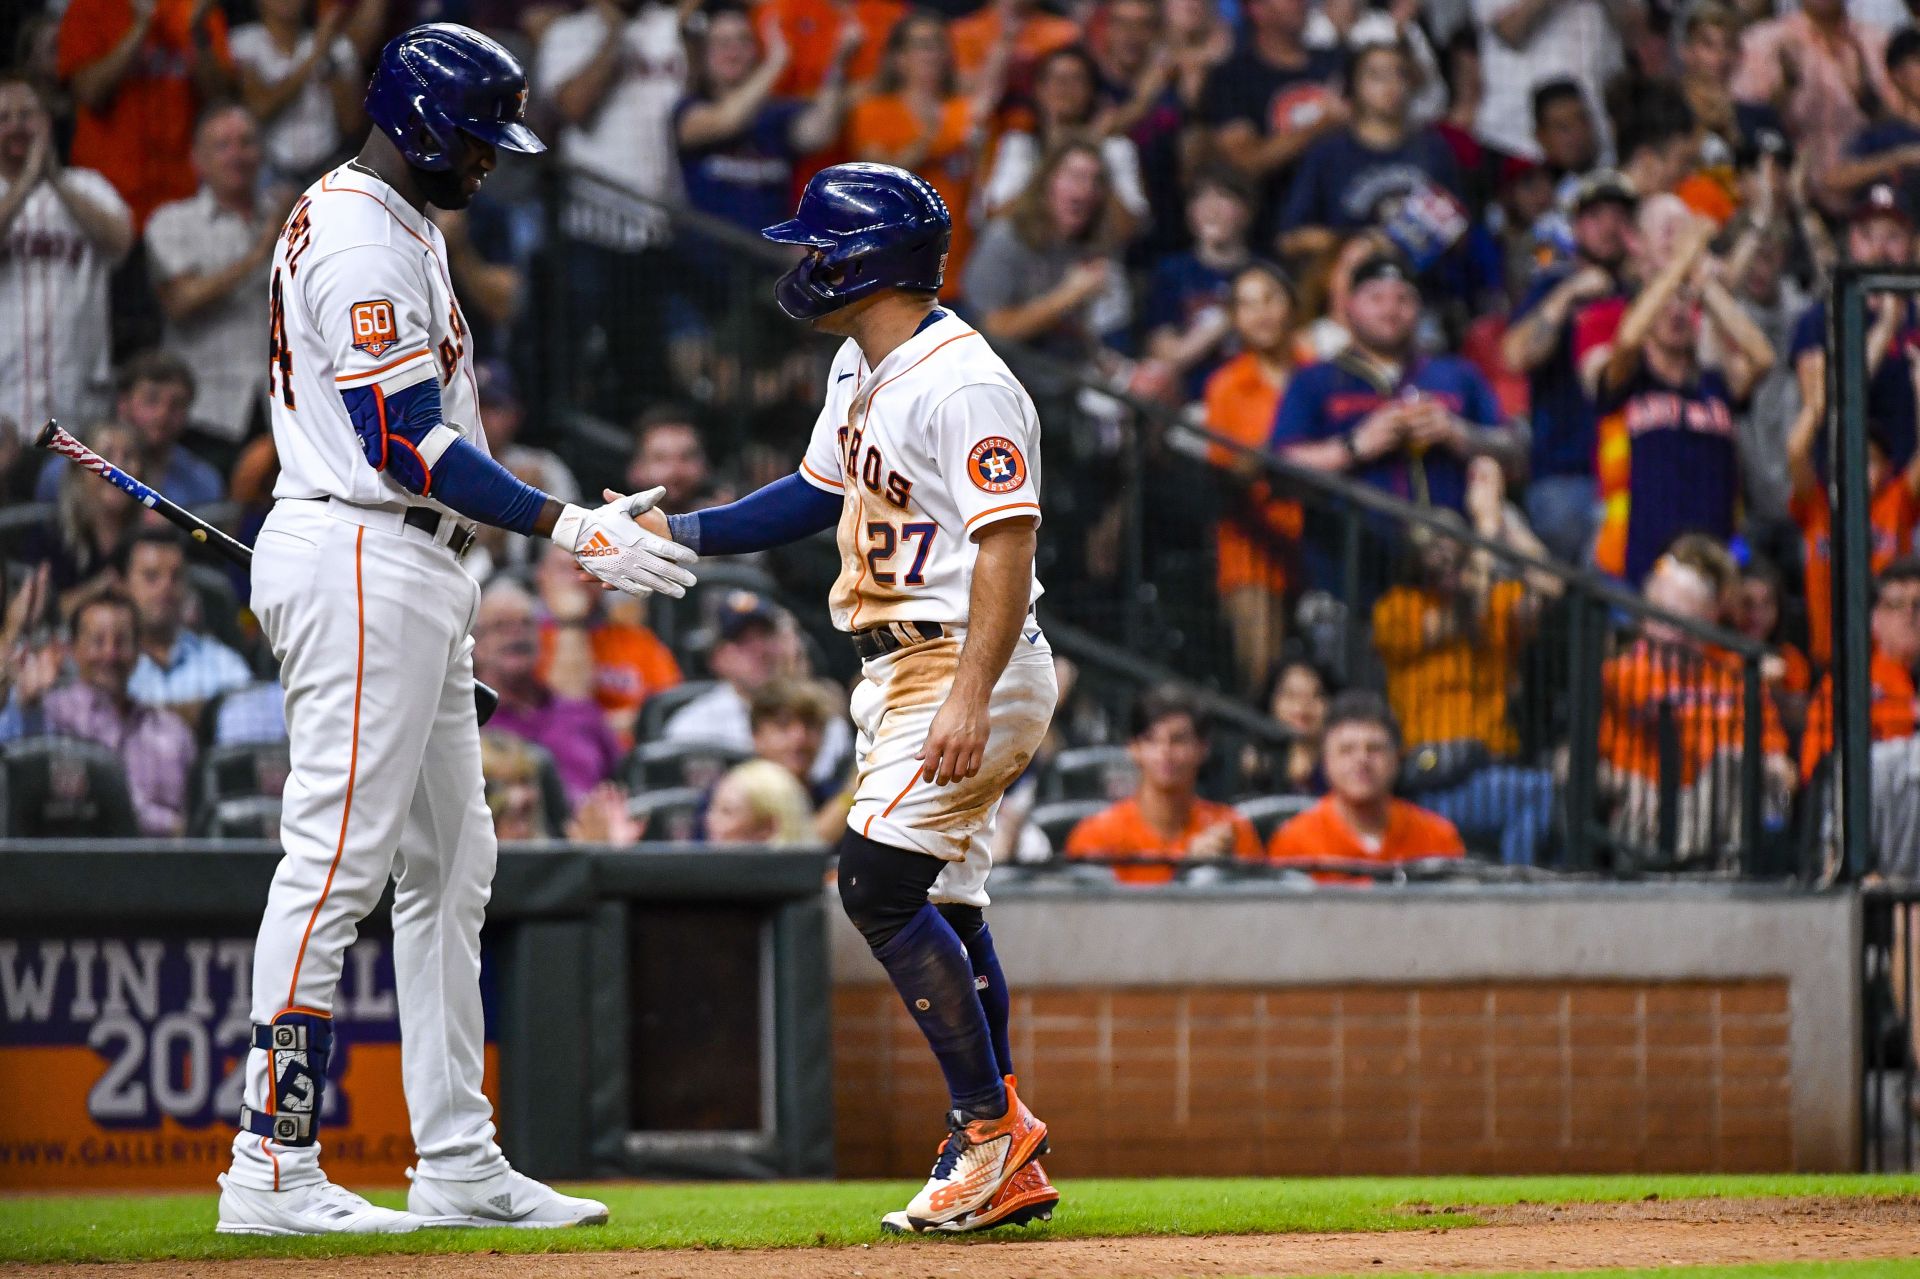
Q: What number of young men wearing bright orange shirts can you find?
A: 2